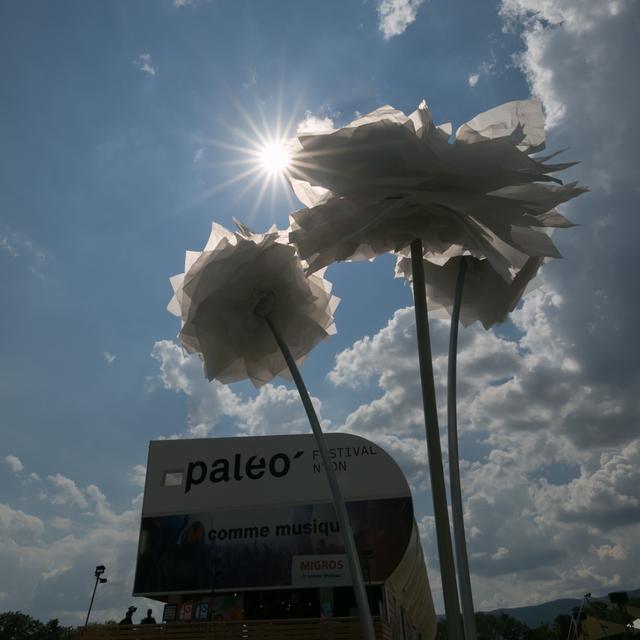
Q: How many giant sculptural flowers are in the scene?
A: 3